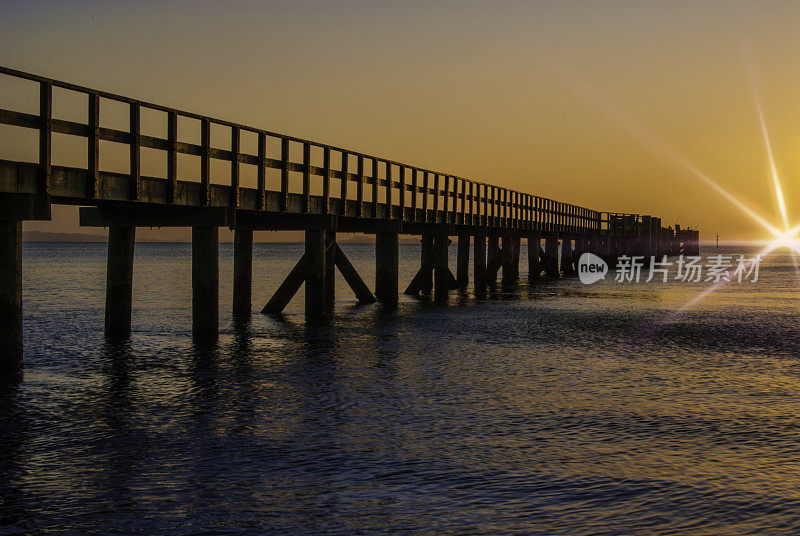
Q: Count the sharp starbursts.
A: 1